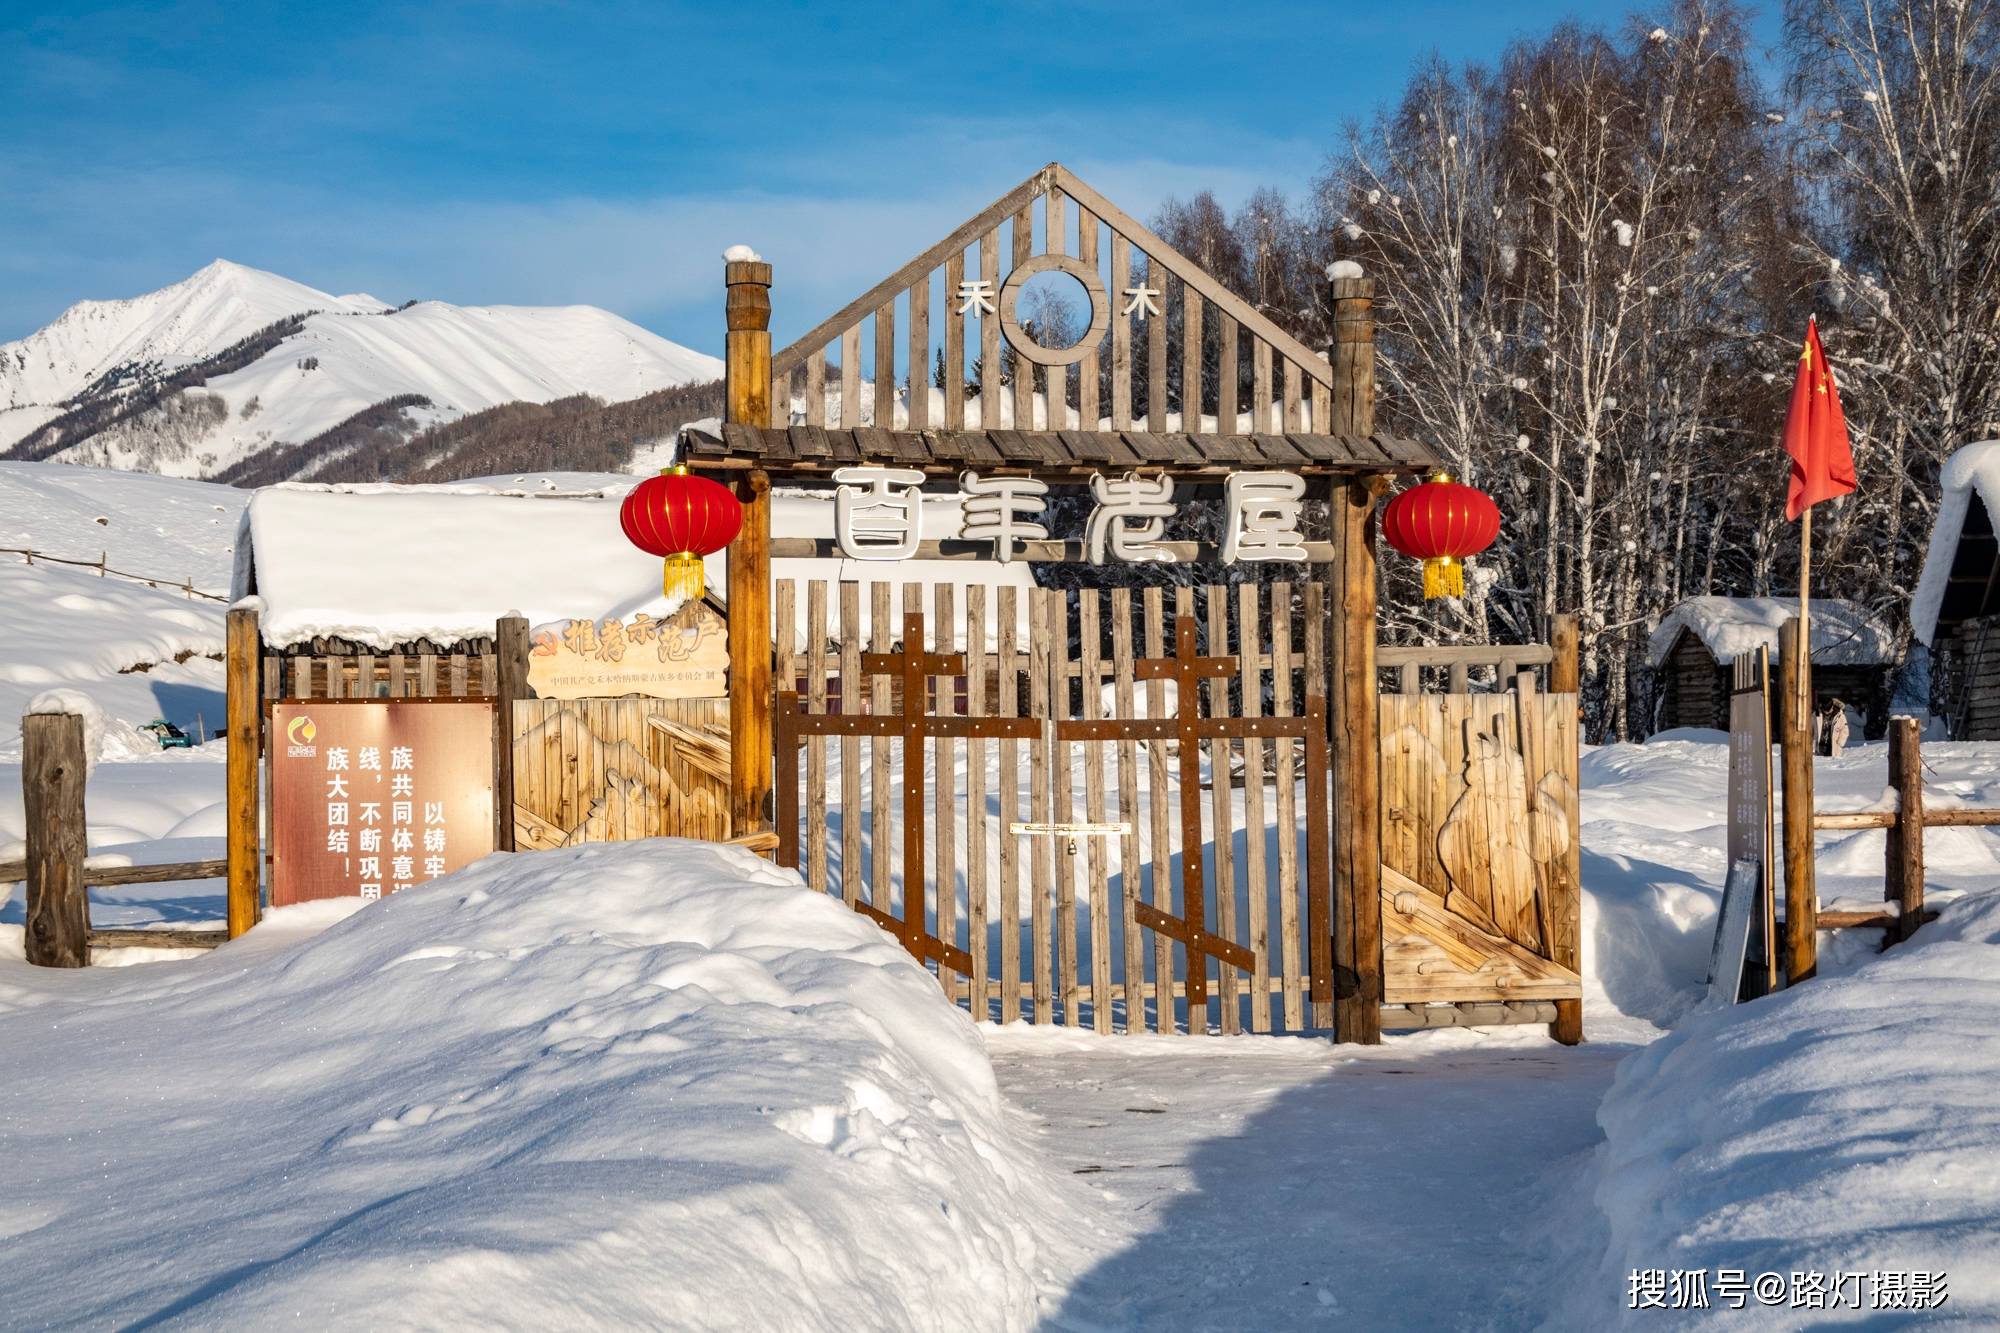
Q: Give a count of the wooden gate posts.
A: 2